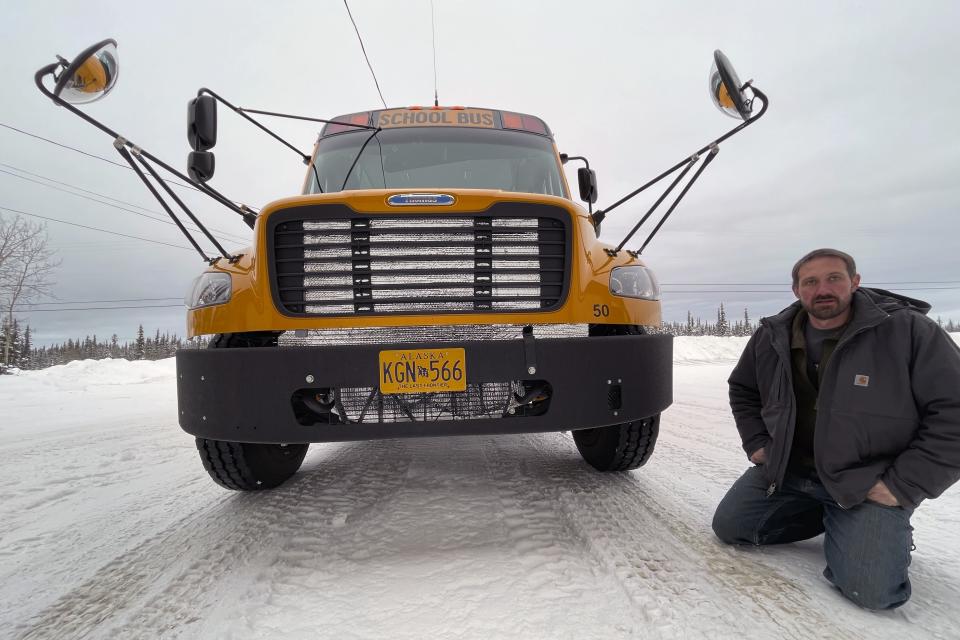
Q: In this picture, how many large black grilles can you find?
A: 1